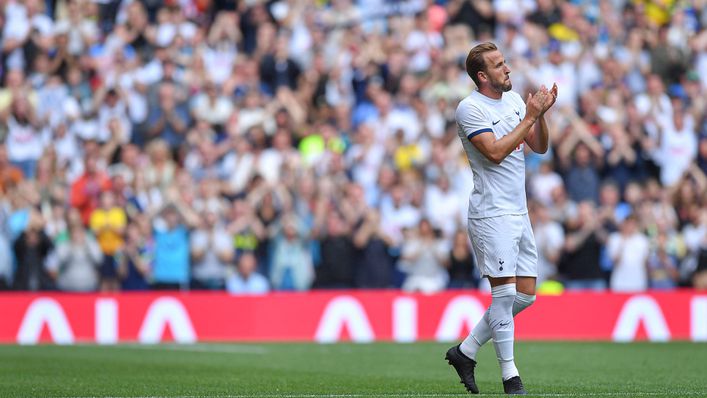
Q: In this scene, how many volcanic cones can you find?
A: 0